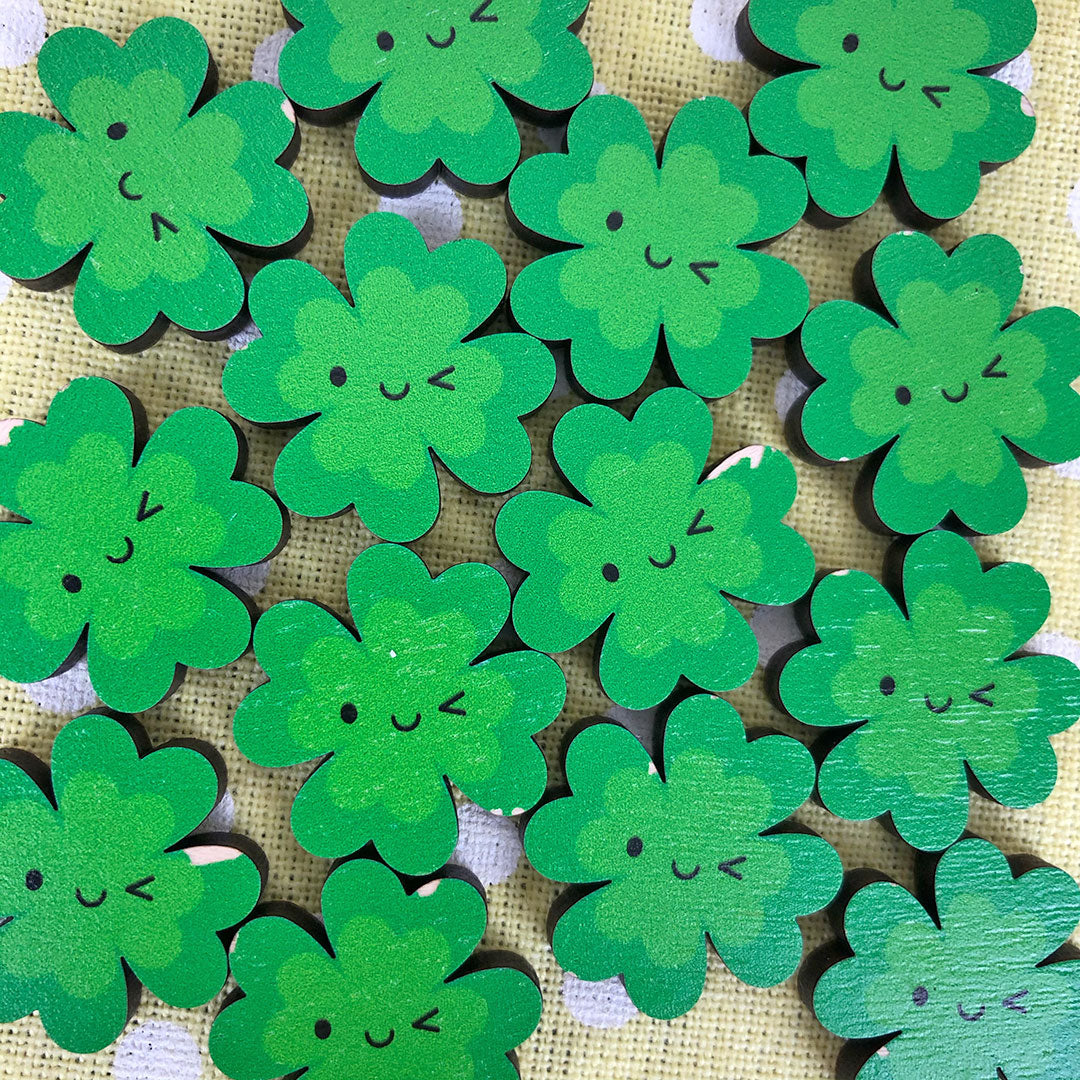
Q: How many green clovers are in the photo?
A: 14